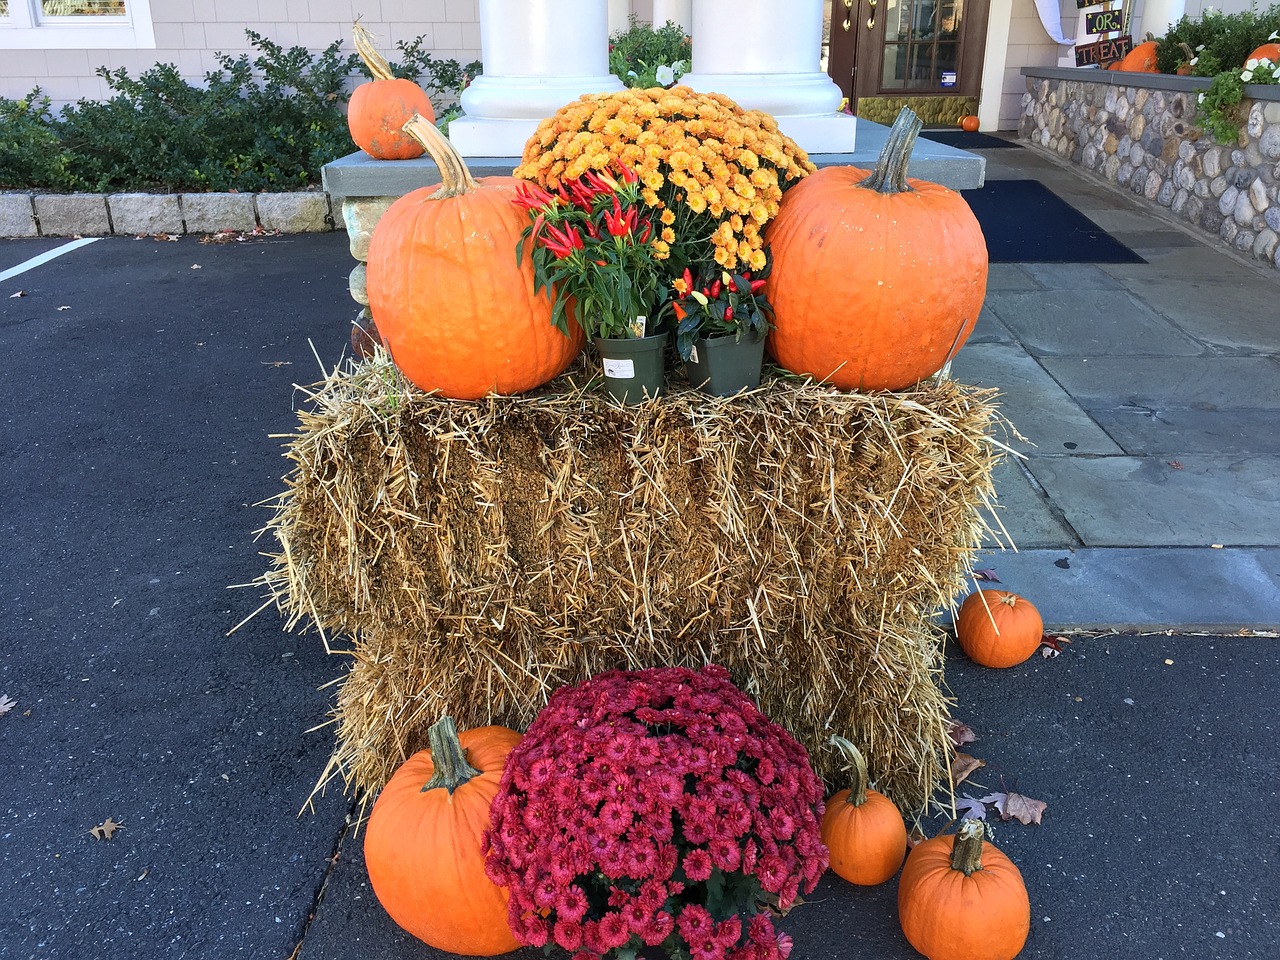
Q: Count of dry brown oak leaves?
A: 1